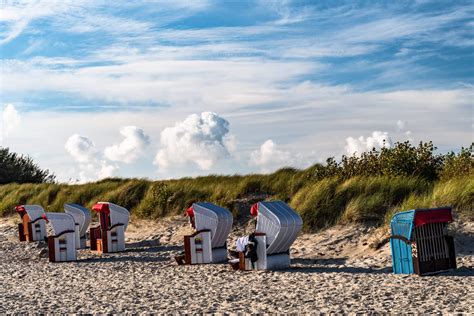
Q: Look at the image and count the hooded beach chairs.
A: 7